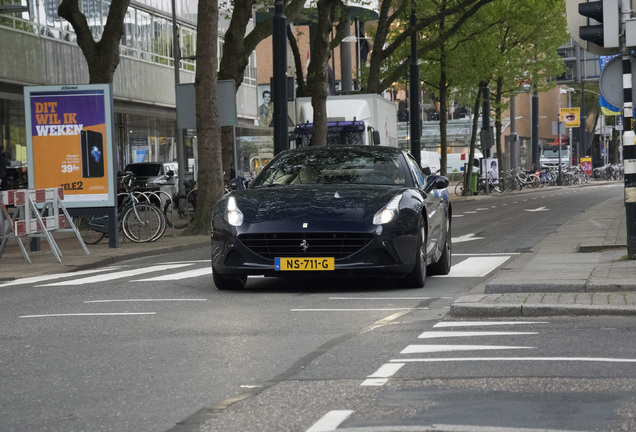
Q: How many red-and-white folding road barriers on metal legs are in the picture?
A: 2